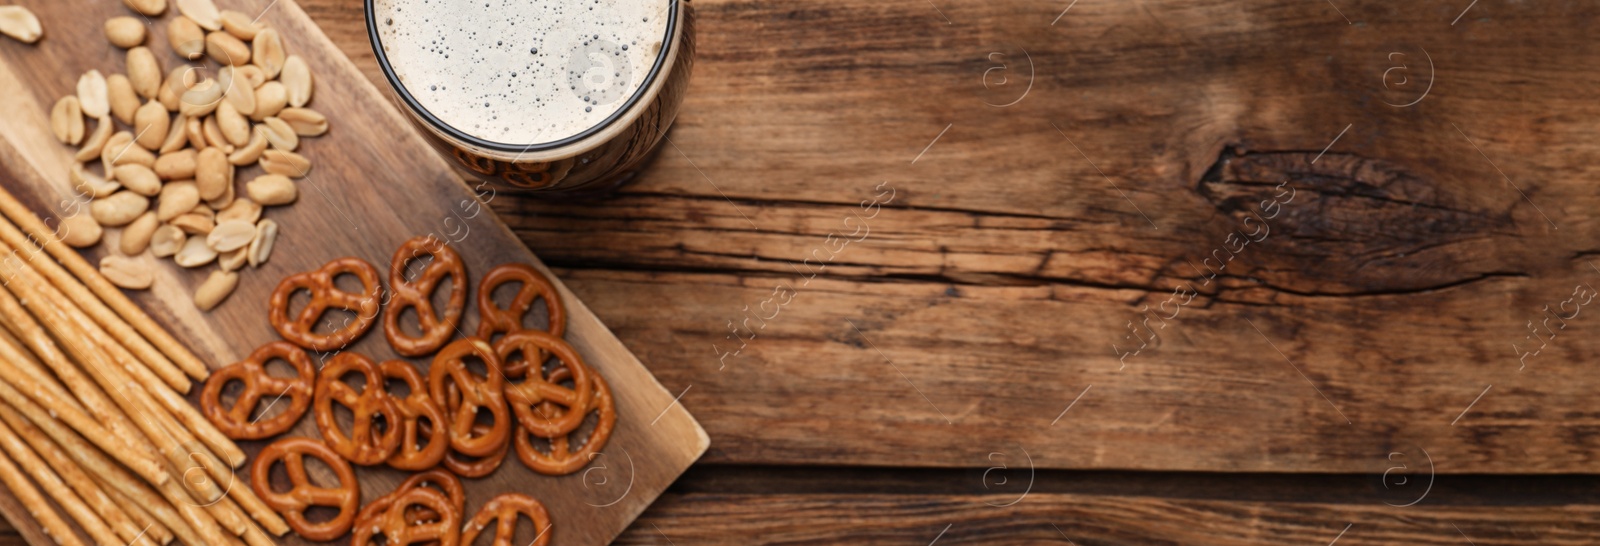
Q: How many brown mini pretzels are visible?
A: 14